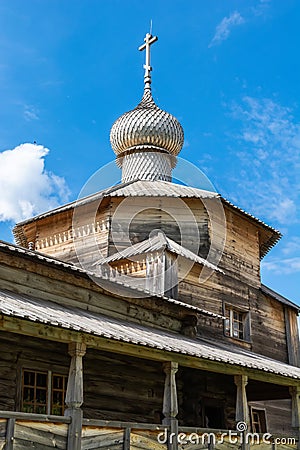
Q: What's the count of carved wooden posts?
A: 4